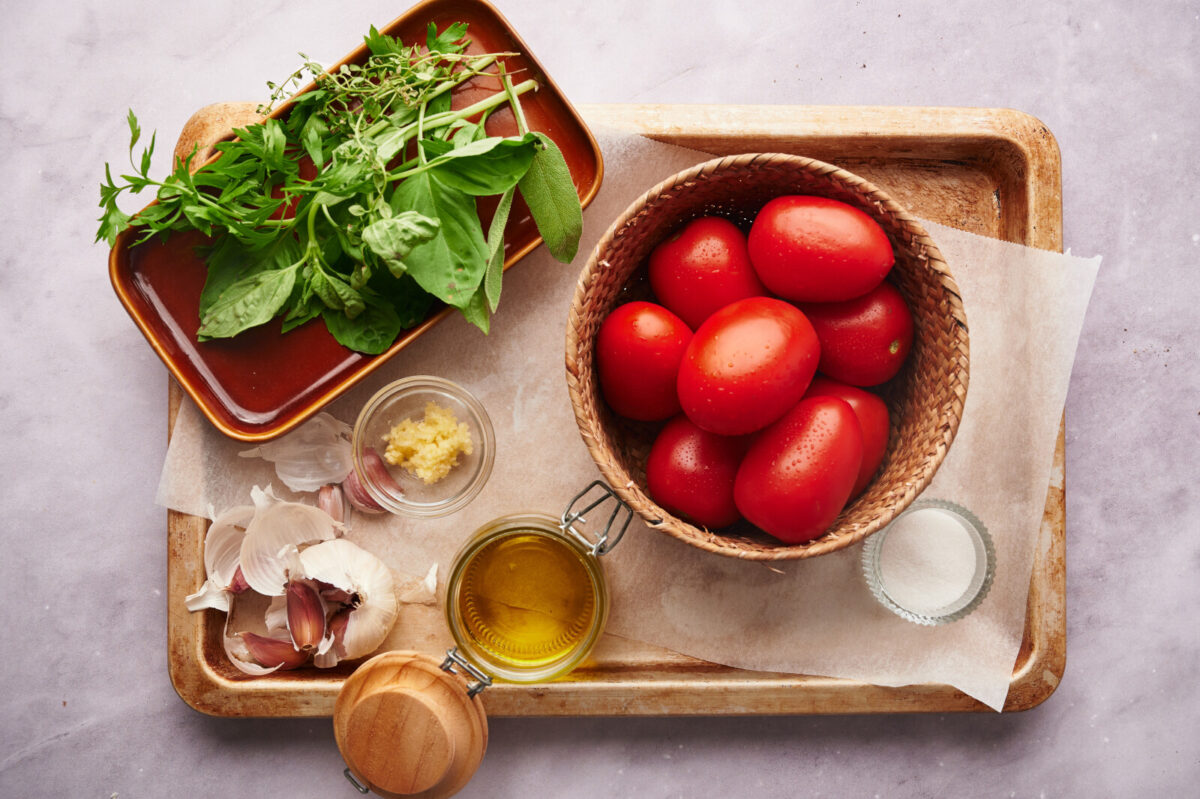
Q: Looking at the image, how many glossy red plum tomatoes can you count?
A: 8